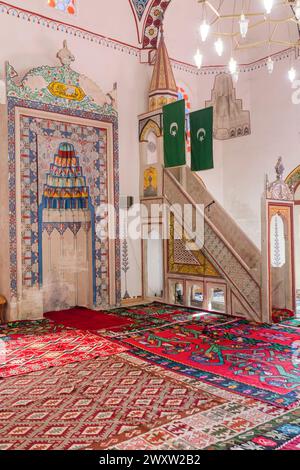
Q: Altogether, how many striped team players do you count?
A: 0